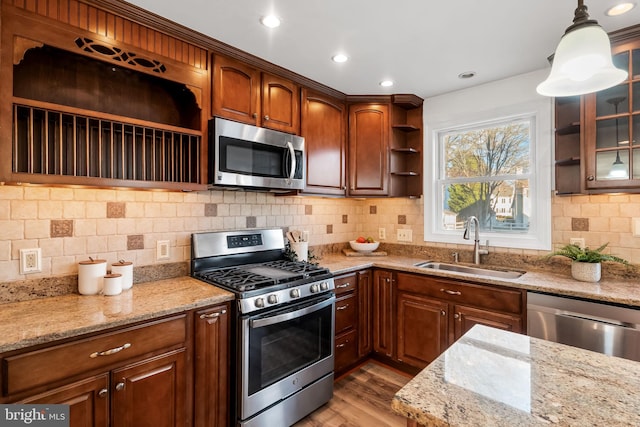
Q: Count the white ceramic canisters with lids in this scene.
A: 3